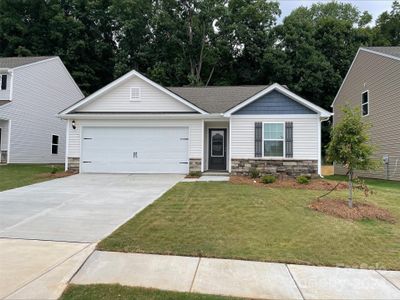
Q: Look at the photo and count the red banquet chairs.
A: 0